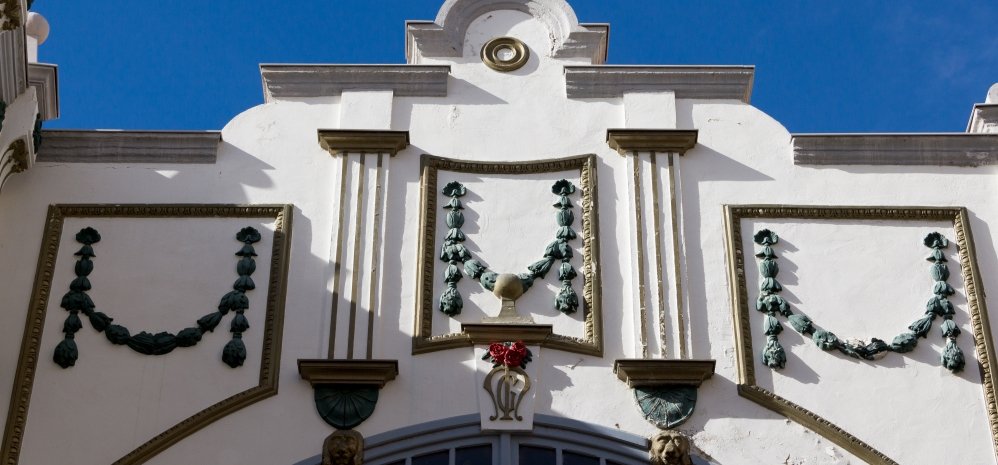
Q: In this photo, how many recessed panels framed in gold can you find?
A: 3